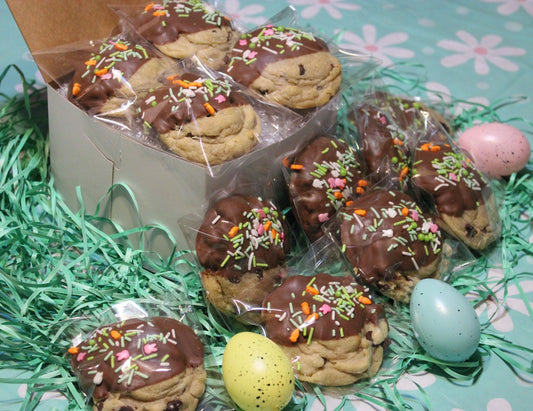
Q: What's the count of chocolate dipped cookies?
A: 12